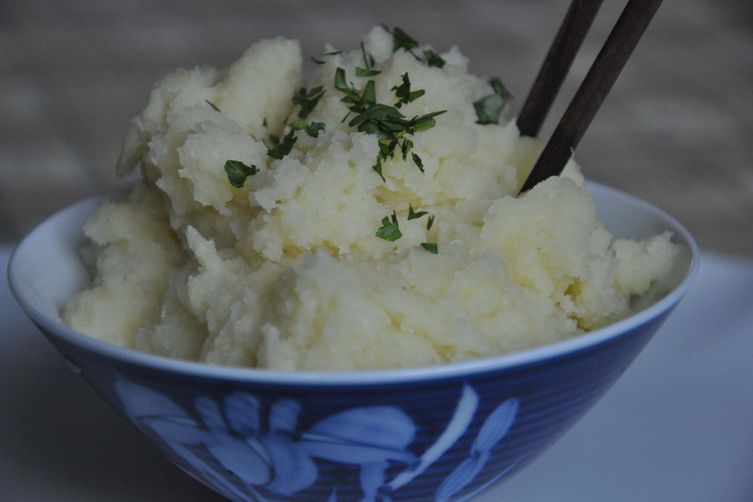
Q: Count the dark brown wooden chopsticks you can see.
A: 2